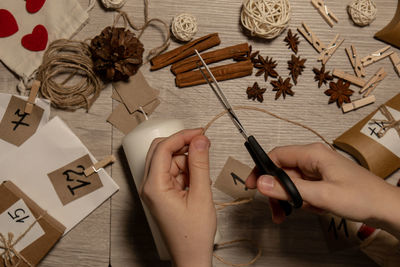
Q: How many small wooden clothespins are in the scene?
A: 11